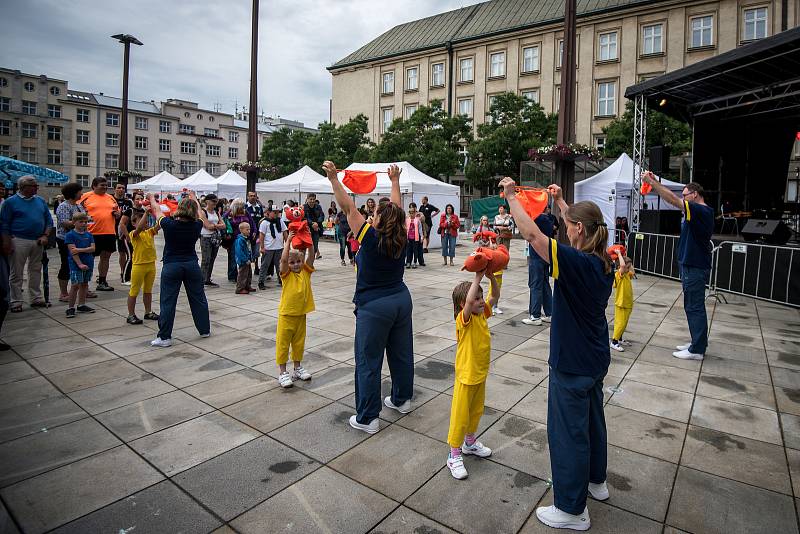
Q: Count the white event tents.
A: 6